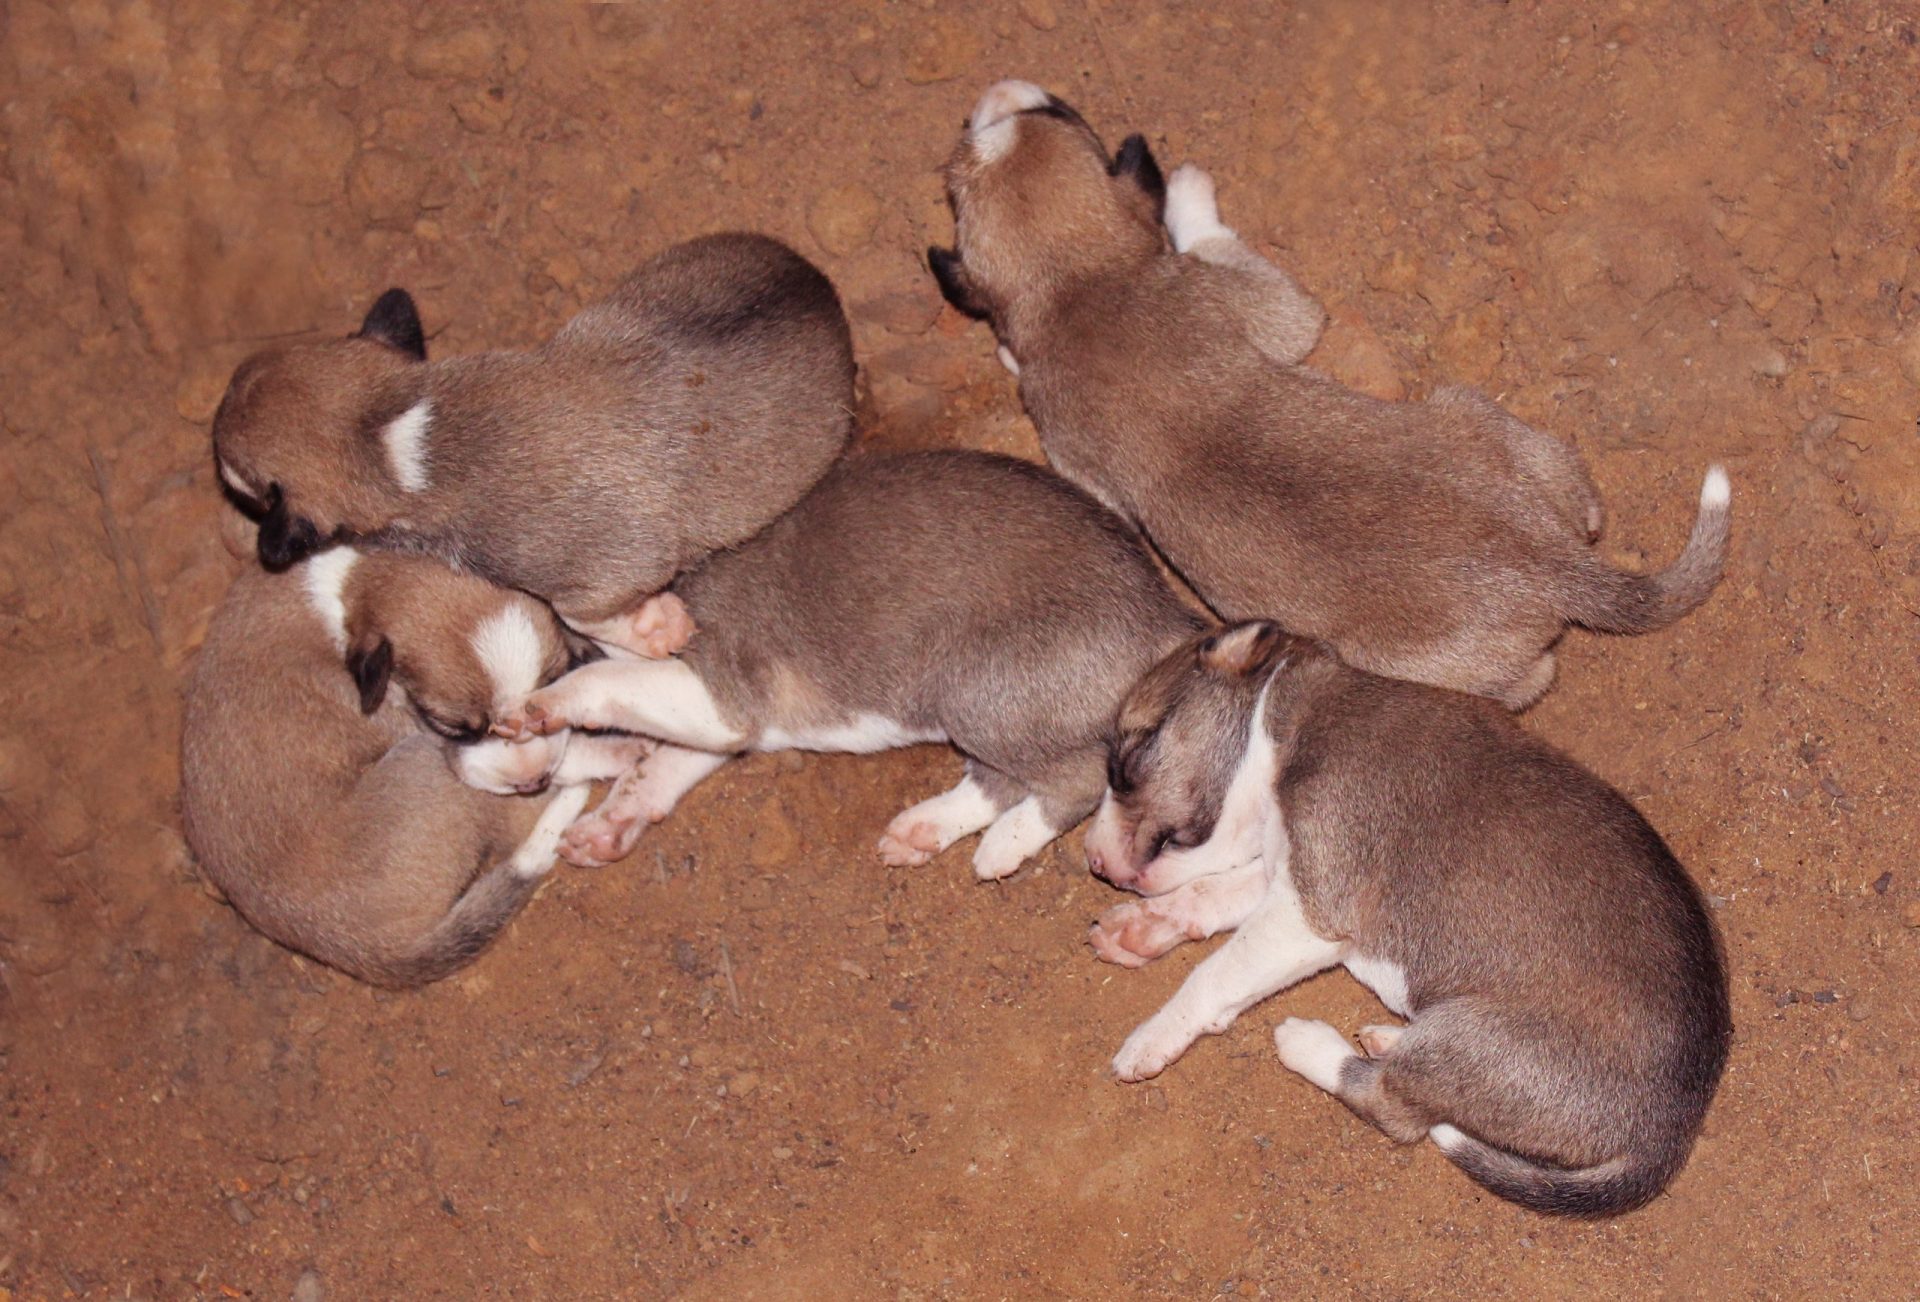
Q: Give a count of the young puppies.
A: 5